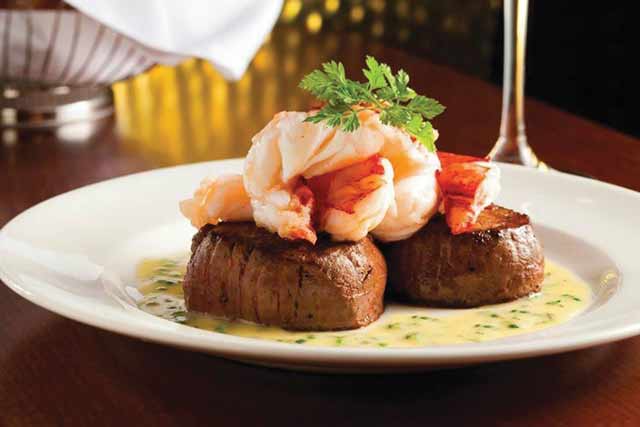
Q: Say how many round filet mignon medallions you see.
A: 2